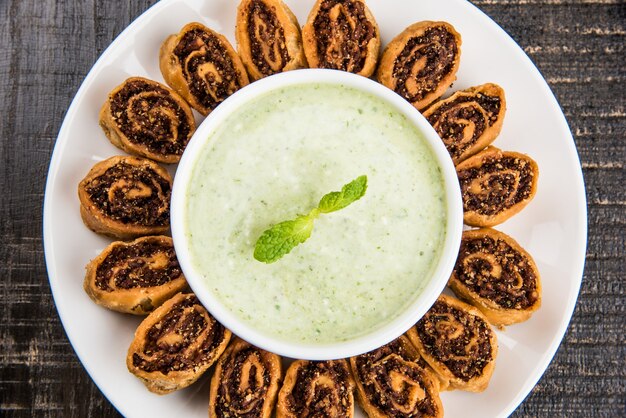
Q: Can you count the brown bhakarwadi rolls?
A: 15